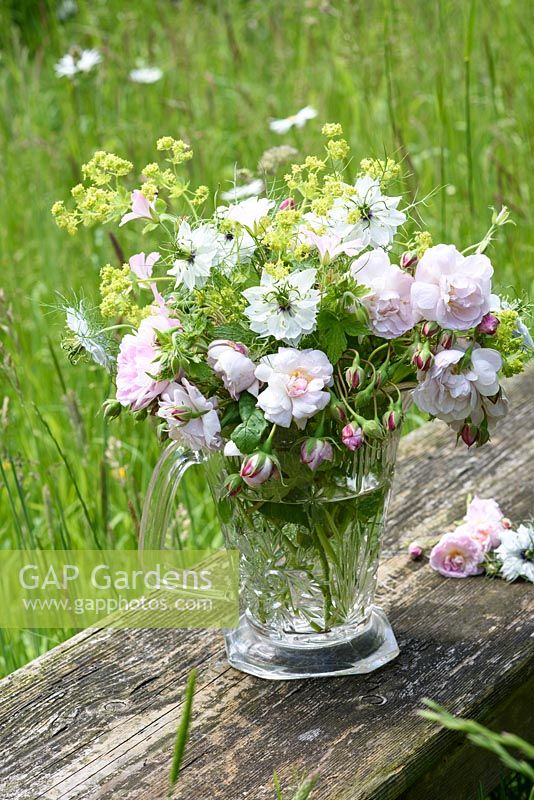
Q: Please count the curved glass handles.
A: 1